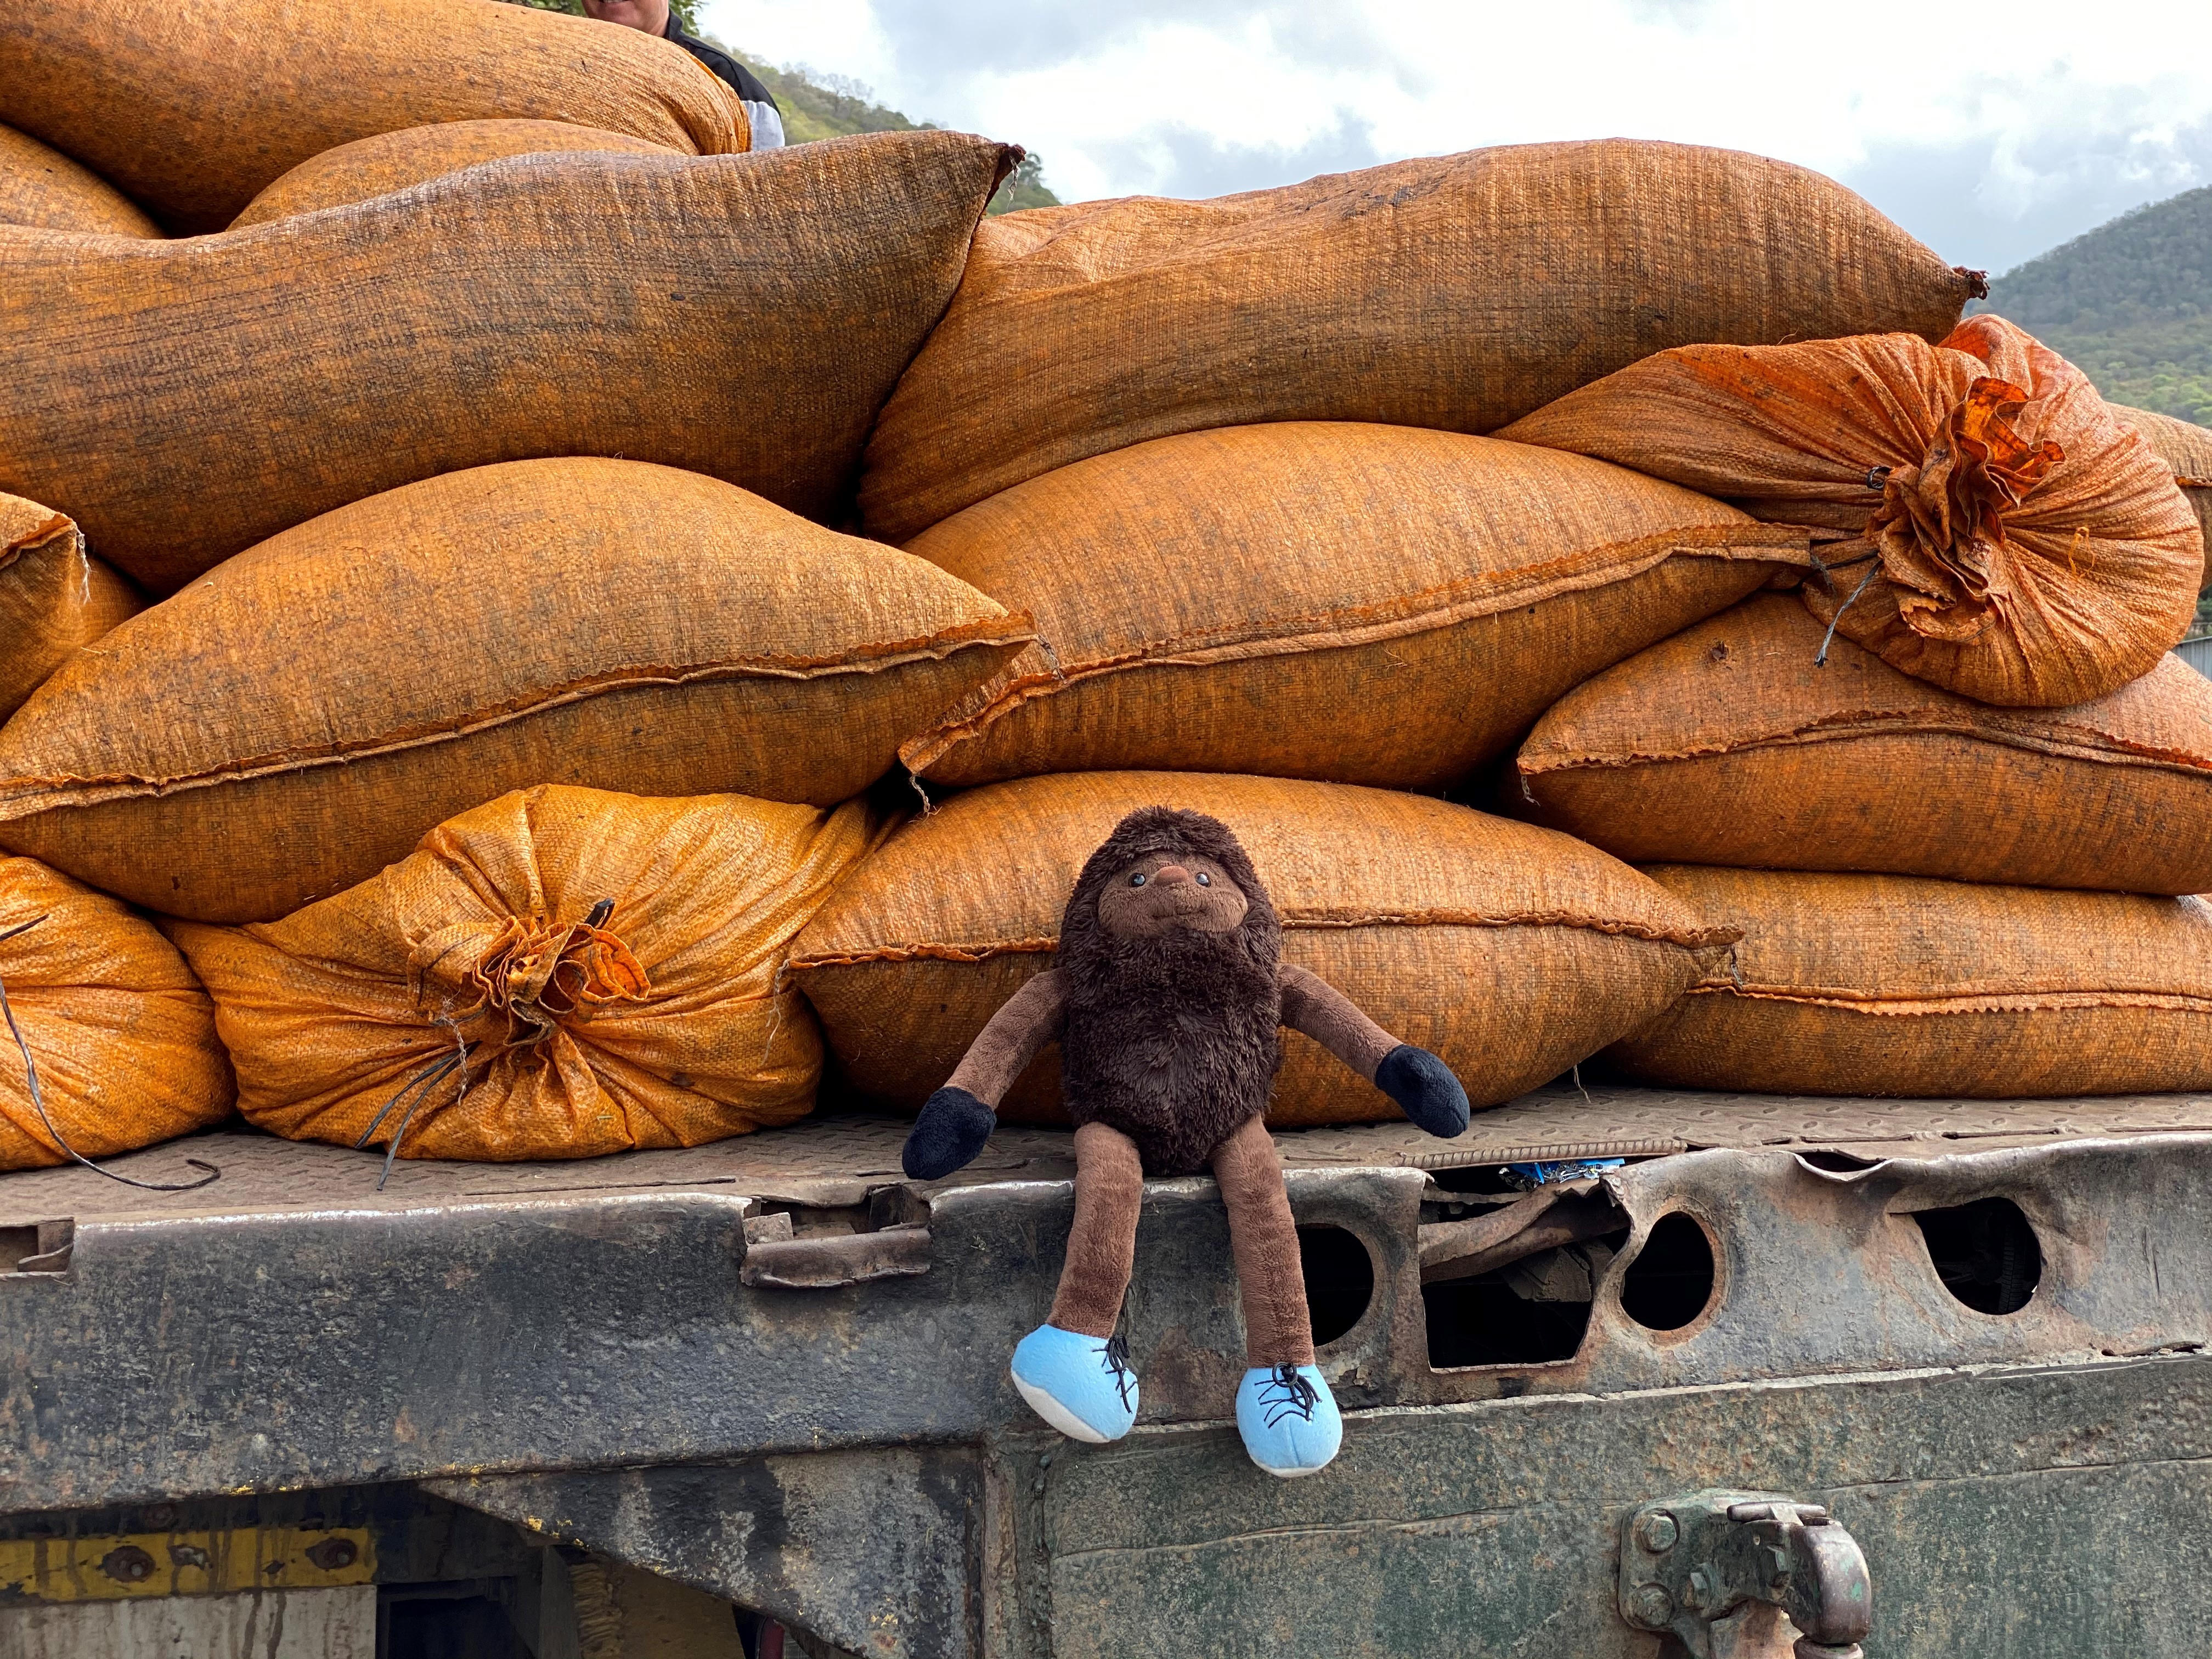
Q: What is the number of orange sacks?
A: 15